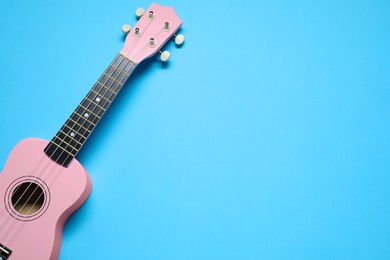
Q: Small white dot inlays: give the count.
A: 3